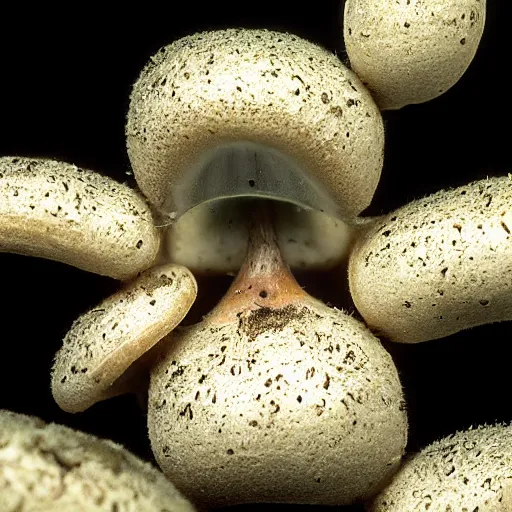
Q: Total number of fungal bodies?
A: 8